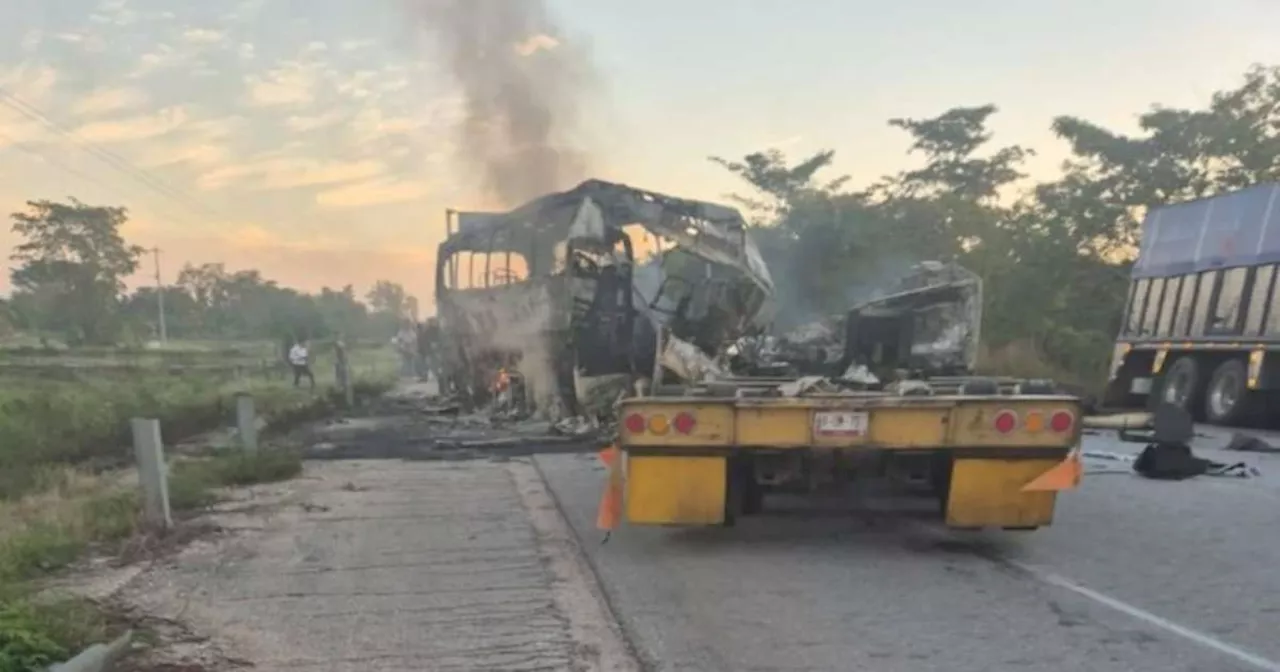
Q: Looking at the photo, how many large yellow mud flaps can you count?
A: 2